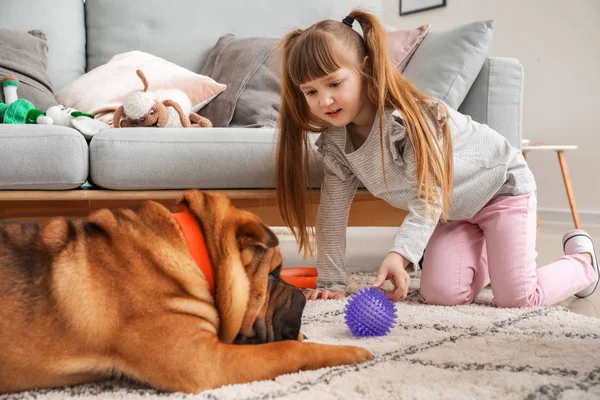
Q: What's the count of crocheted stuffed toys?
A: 2